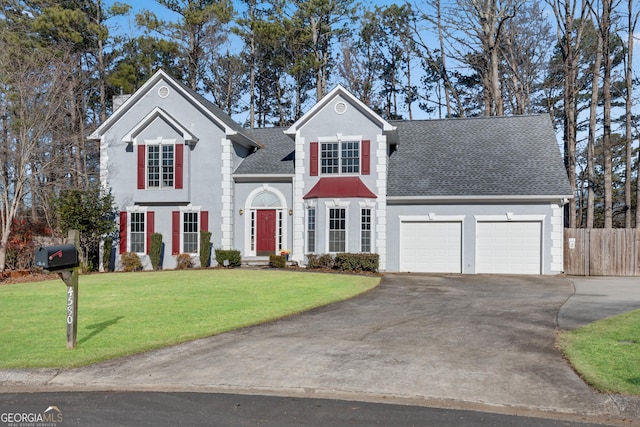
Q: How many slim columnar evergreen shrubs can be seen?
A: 3